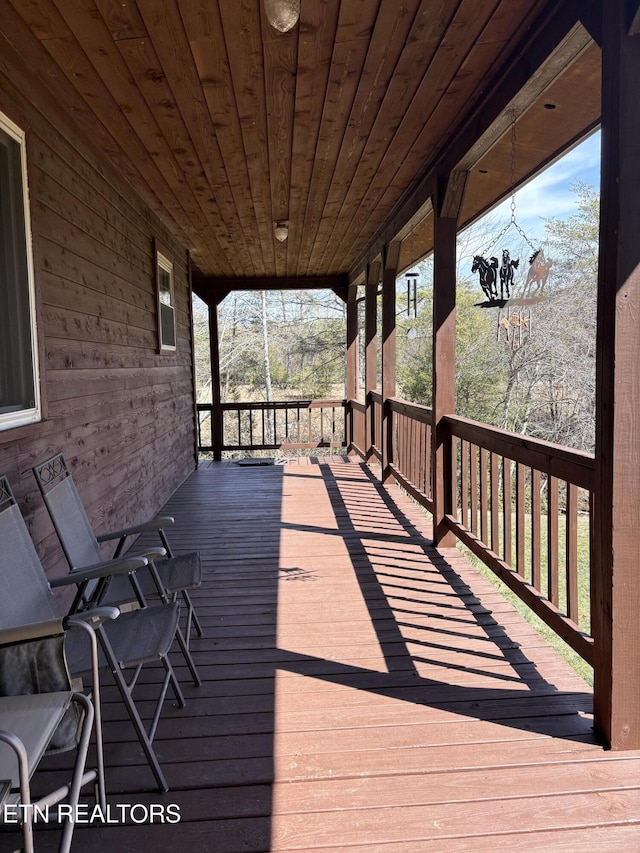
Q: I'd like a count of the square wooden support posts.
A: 6